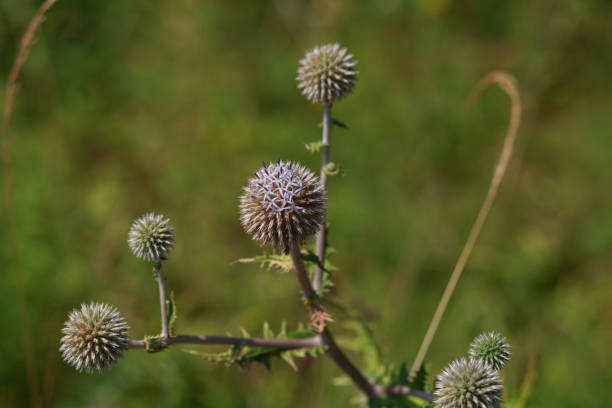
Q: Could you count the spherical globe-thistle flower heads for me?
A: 6